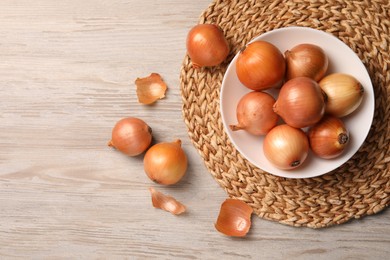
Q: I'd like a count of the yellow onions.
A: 10